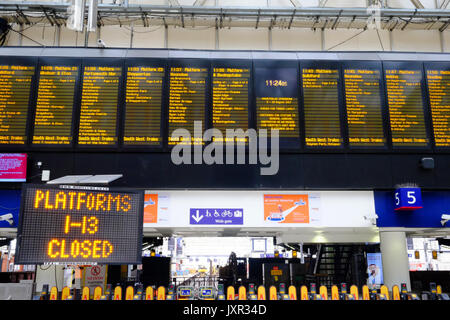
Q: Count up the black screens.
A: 12